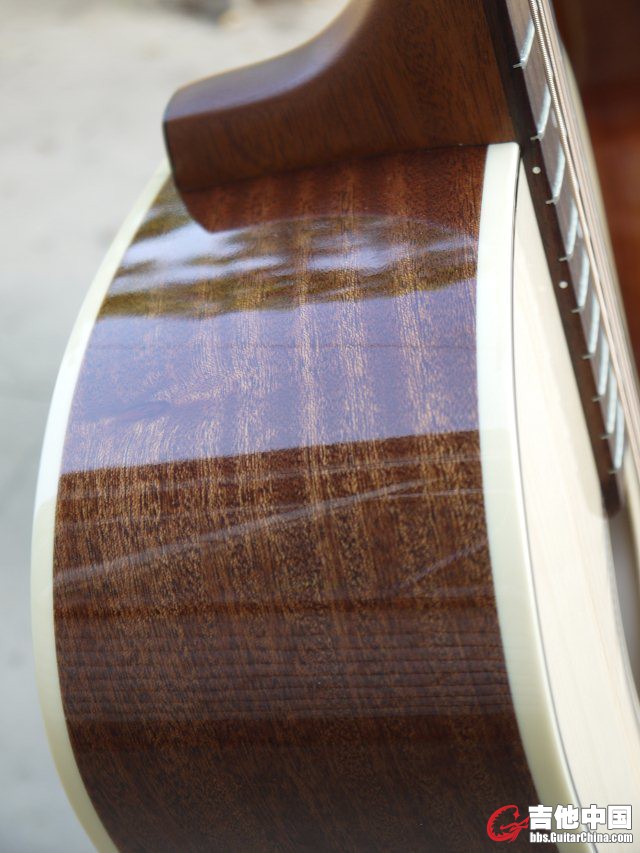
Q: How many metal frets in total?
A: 9